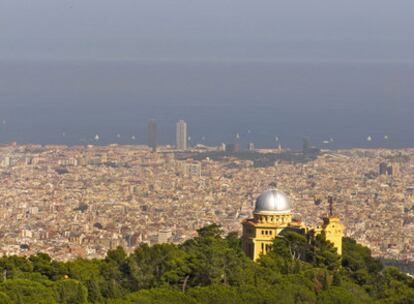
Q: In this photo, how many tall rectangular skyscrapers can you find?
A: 2